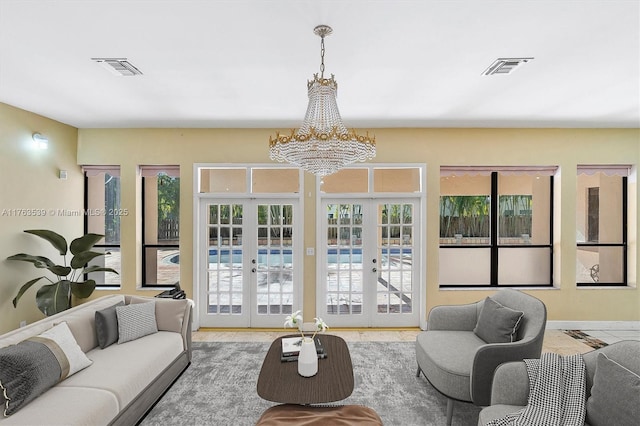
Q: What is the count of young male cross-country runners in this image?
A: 0